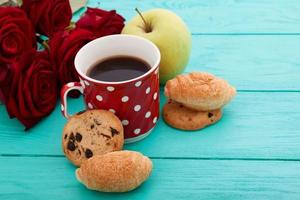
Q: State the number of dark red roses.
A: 5